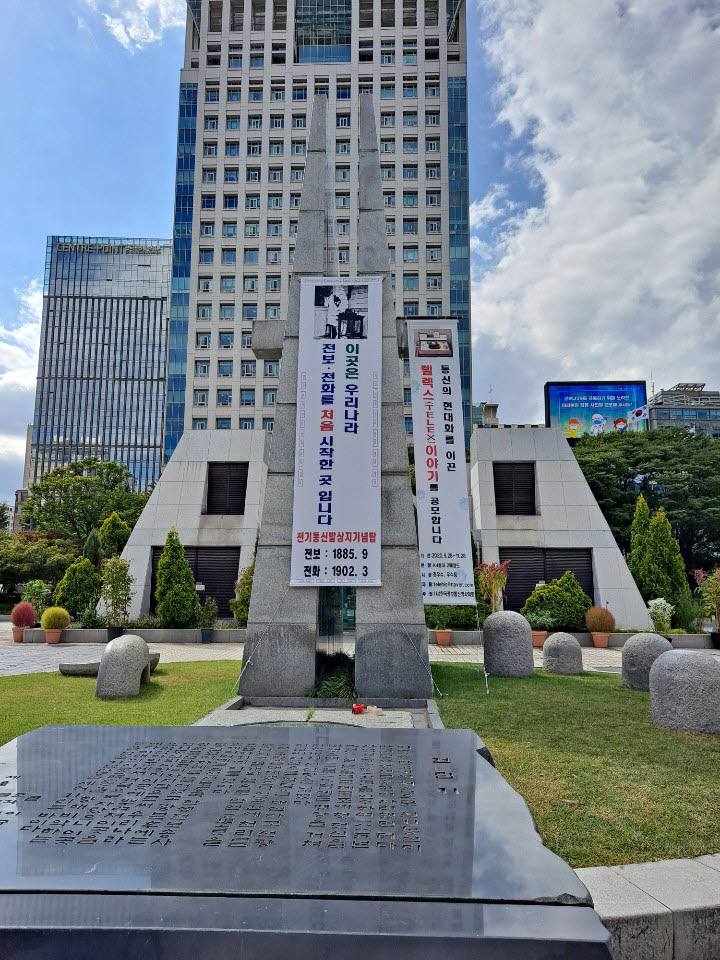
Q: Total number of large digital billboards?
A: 1